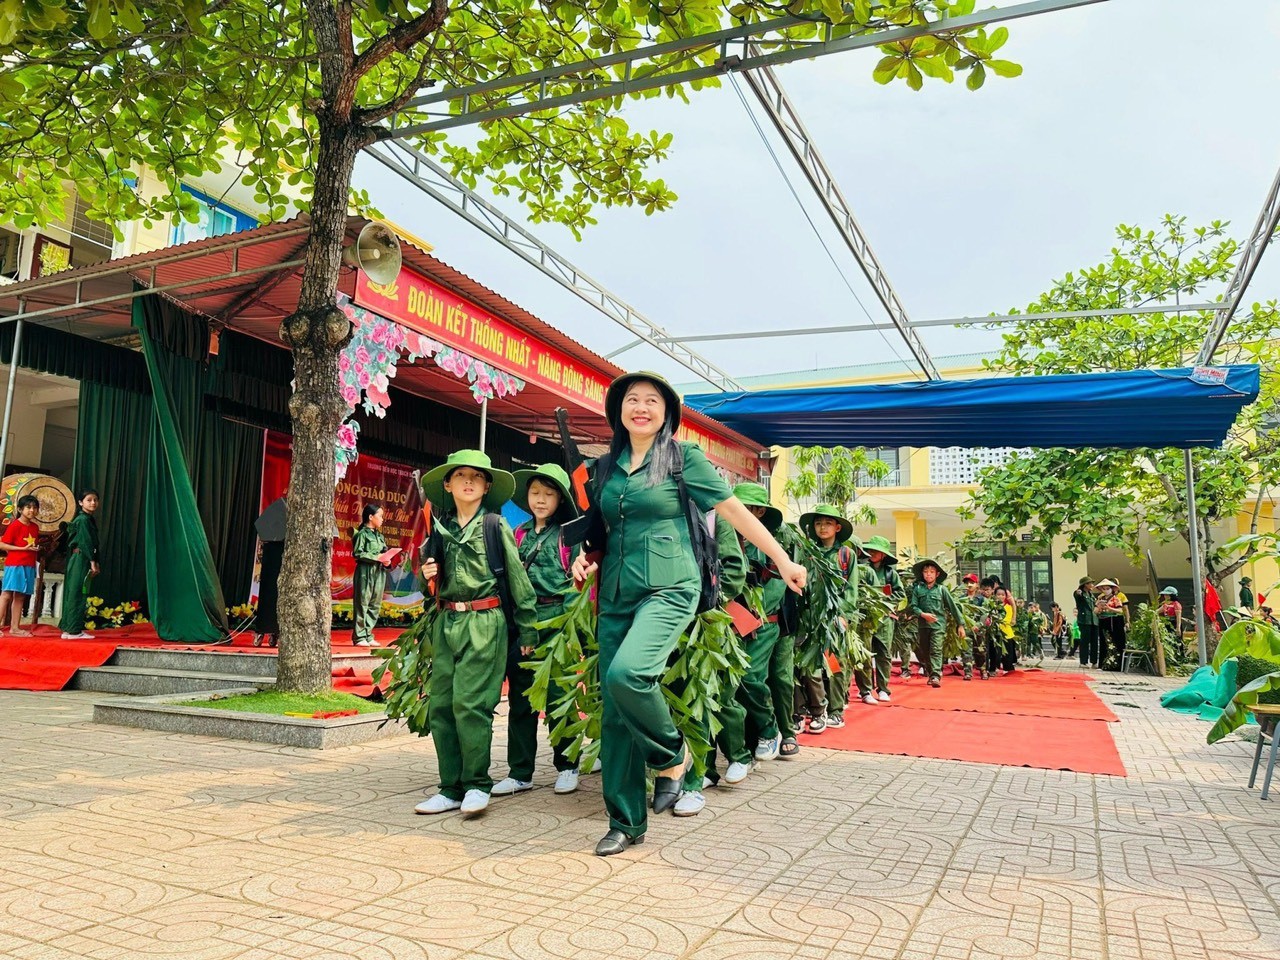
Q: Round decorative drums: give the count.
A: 1